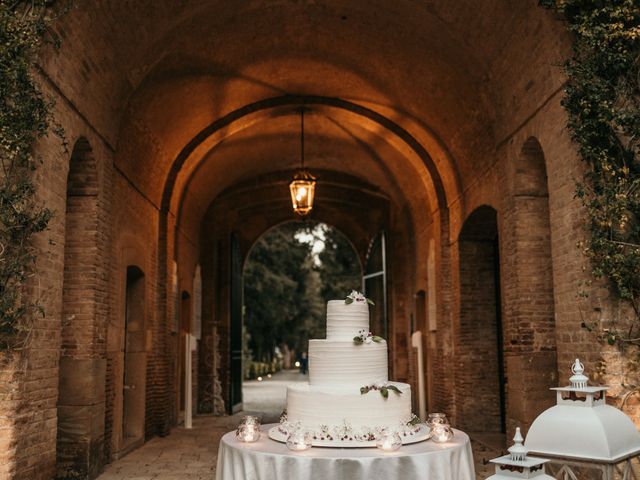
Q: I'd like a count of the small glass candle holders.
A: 6